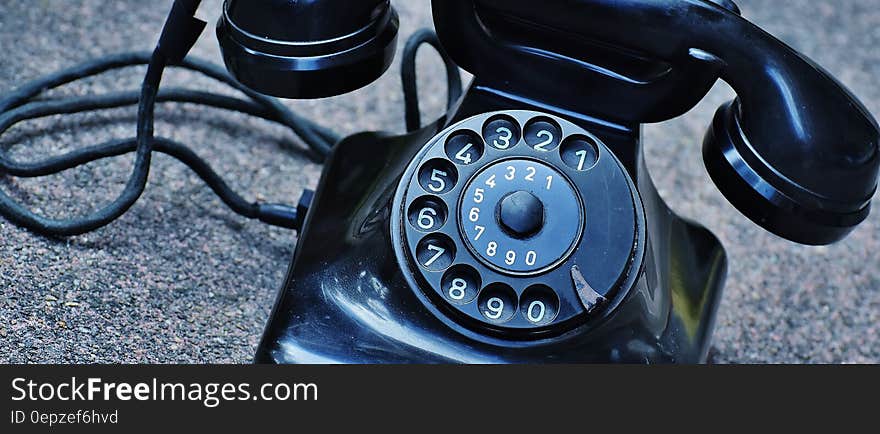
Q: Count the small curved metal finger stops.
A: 1